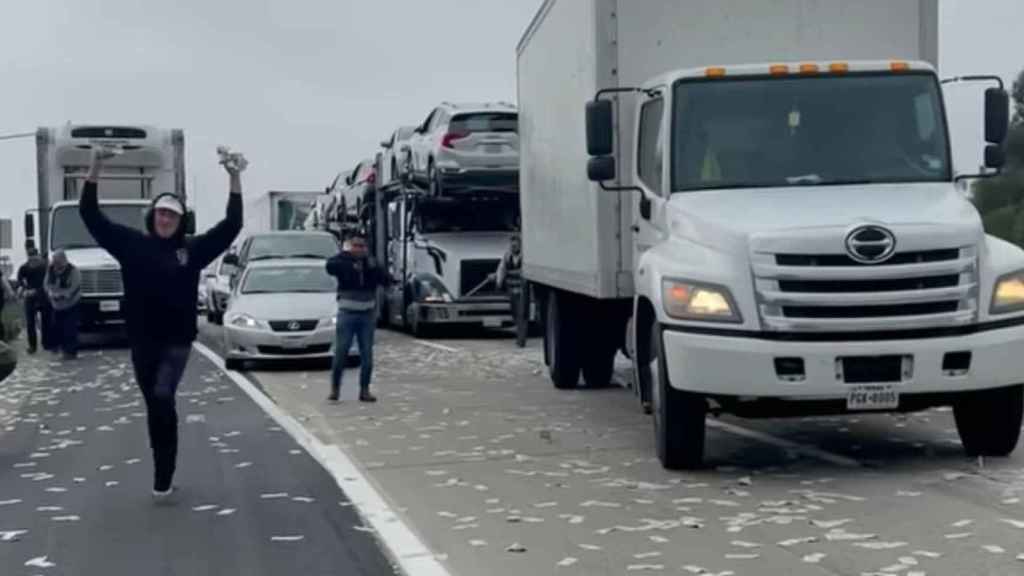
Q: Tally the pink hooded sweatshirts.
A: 0